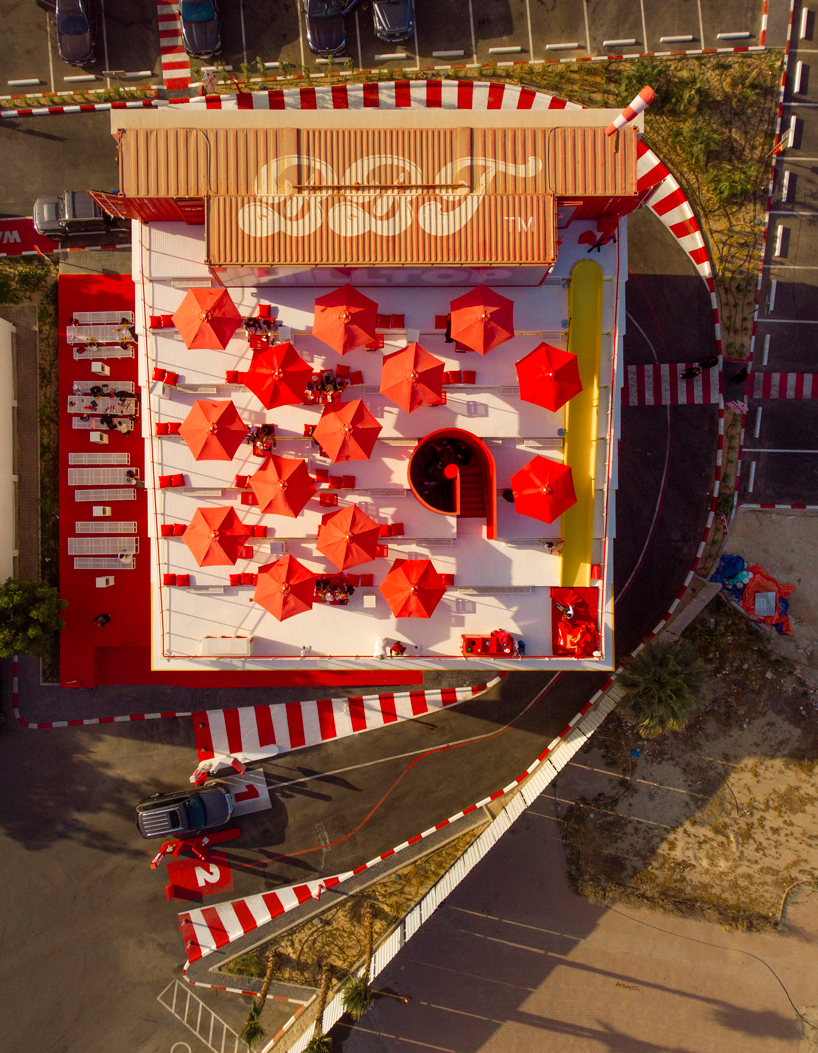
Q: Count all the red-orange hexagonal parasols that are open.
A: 14